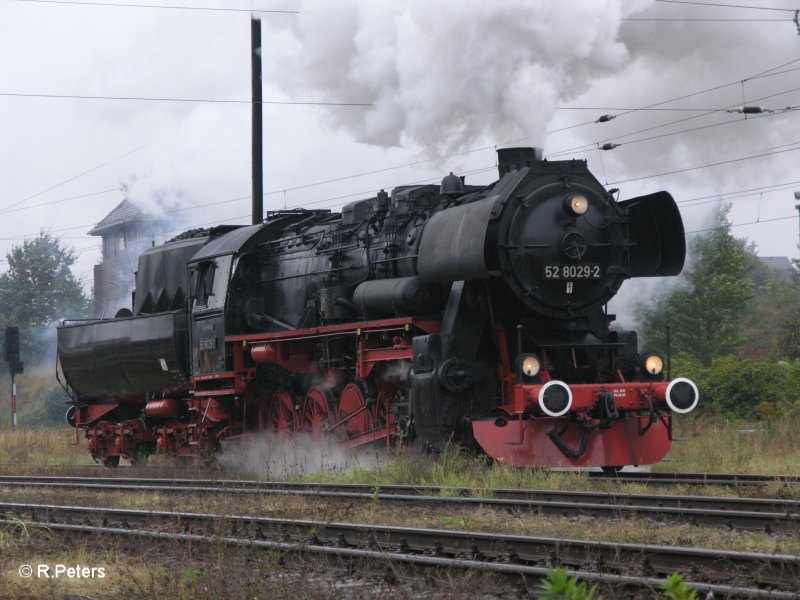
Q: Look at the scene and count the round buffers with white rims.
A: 2